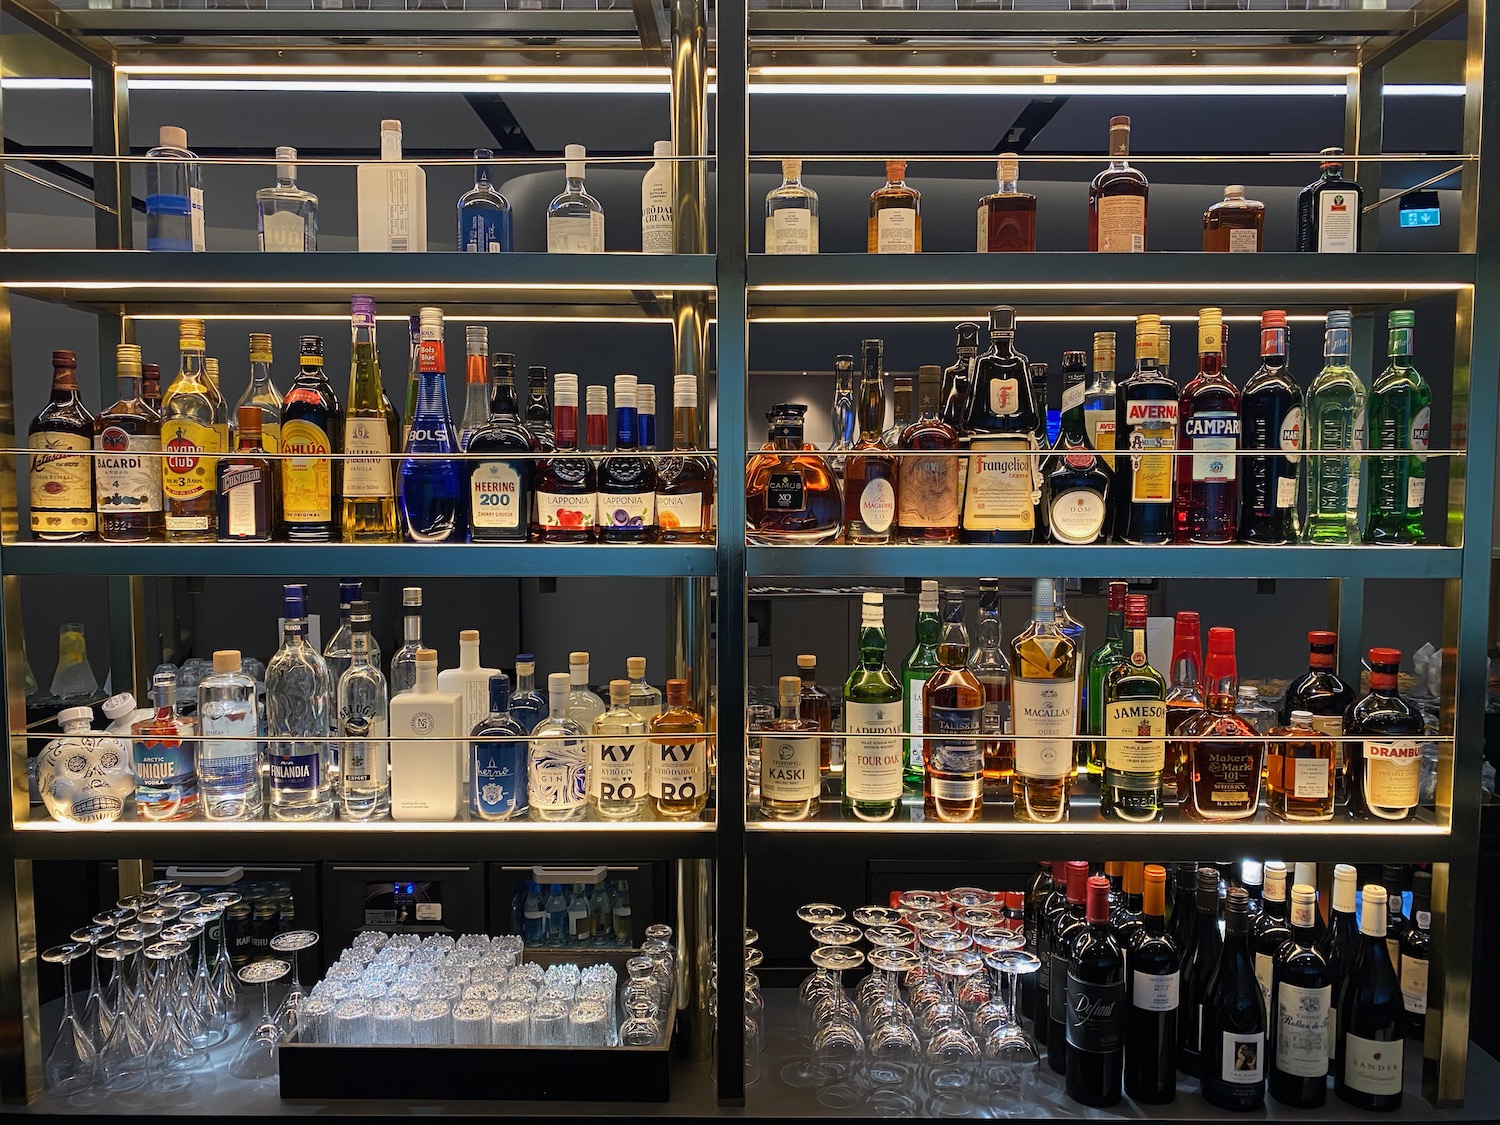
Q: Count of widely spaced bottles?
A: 12